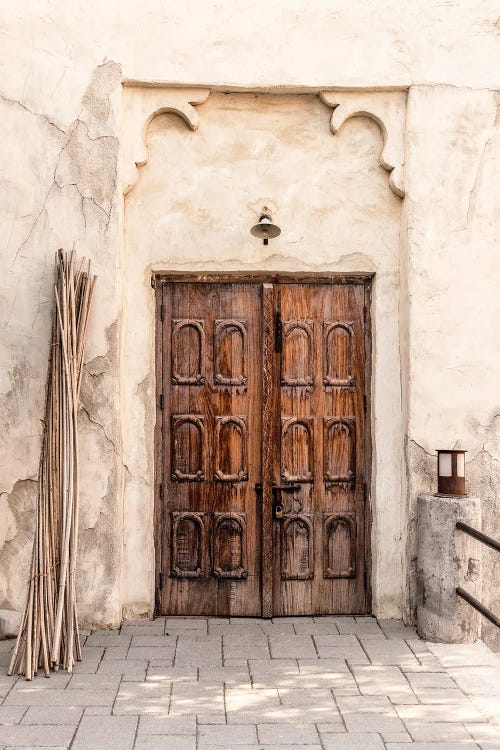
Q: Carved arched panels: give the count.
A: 12